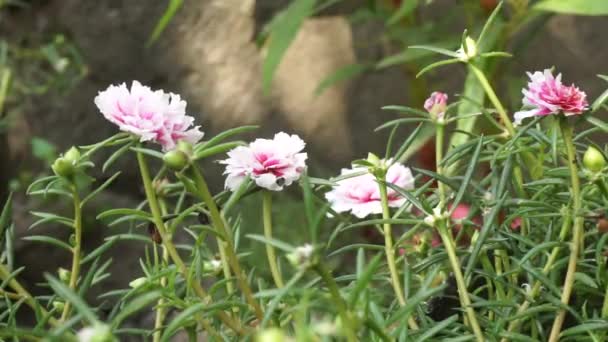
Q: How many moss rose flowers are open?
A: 4